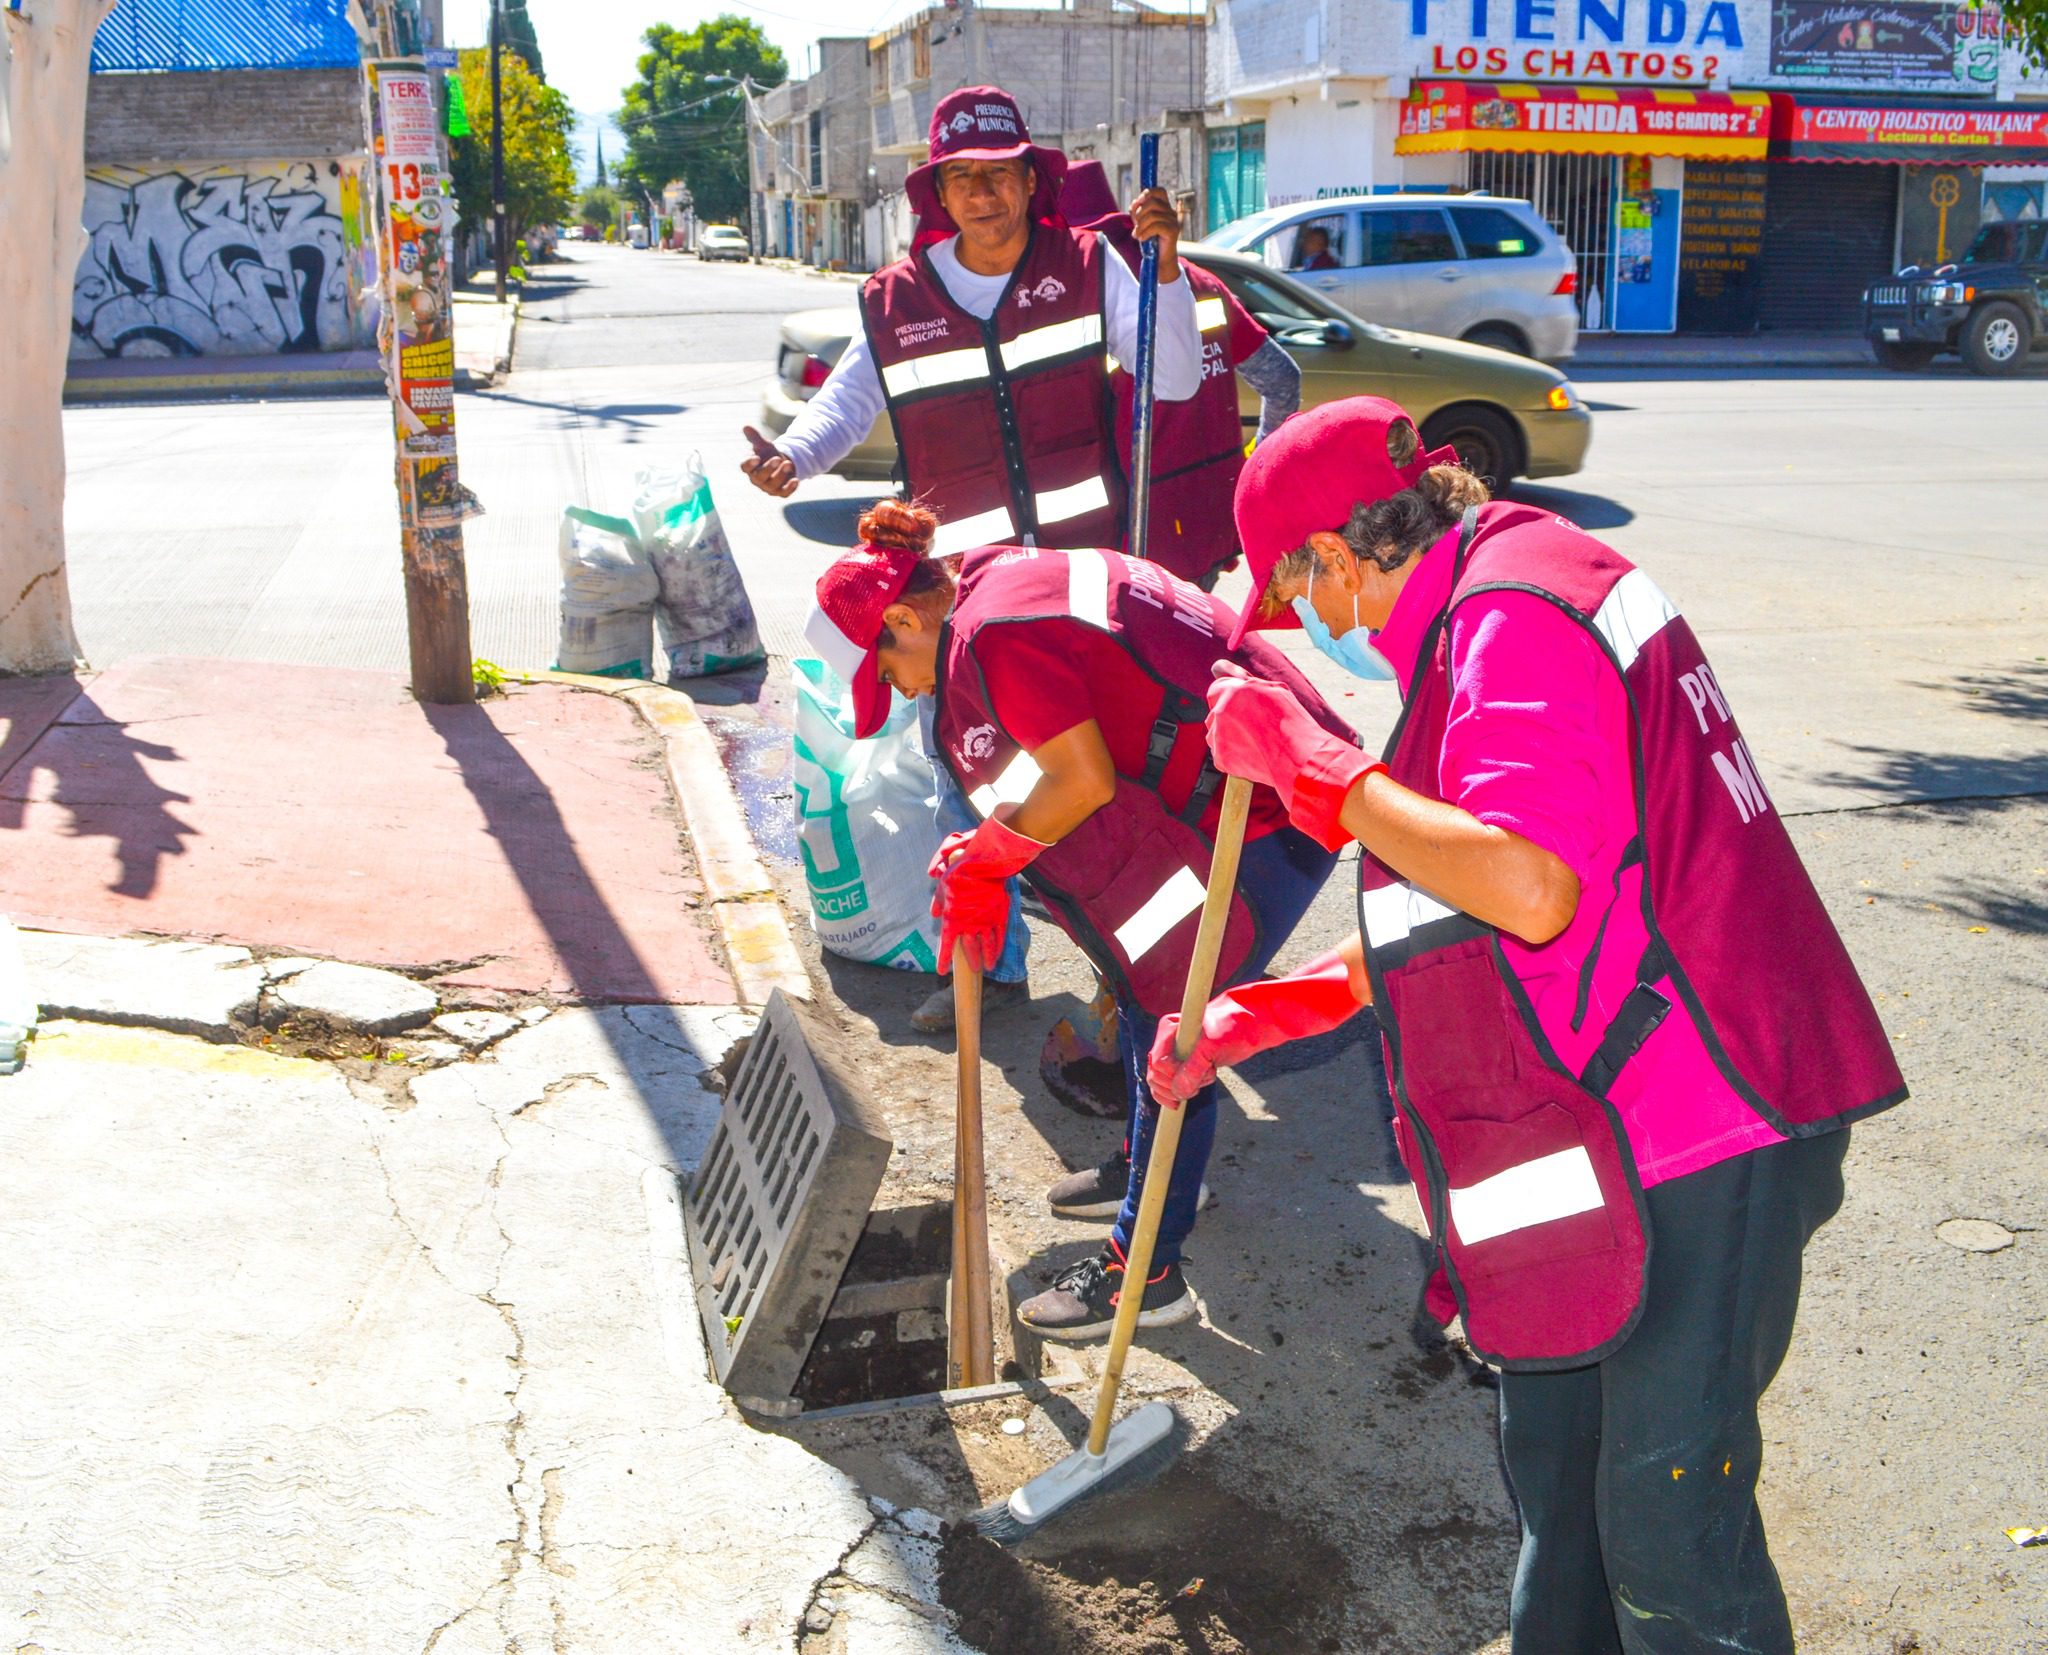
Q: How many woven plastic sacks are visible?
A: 3